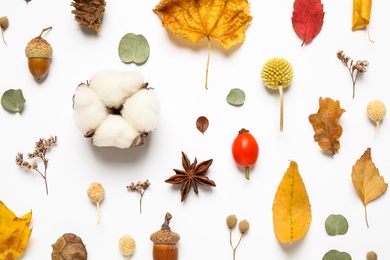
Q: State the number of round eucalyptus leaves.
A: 5